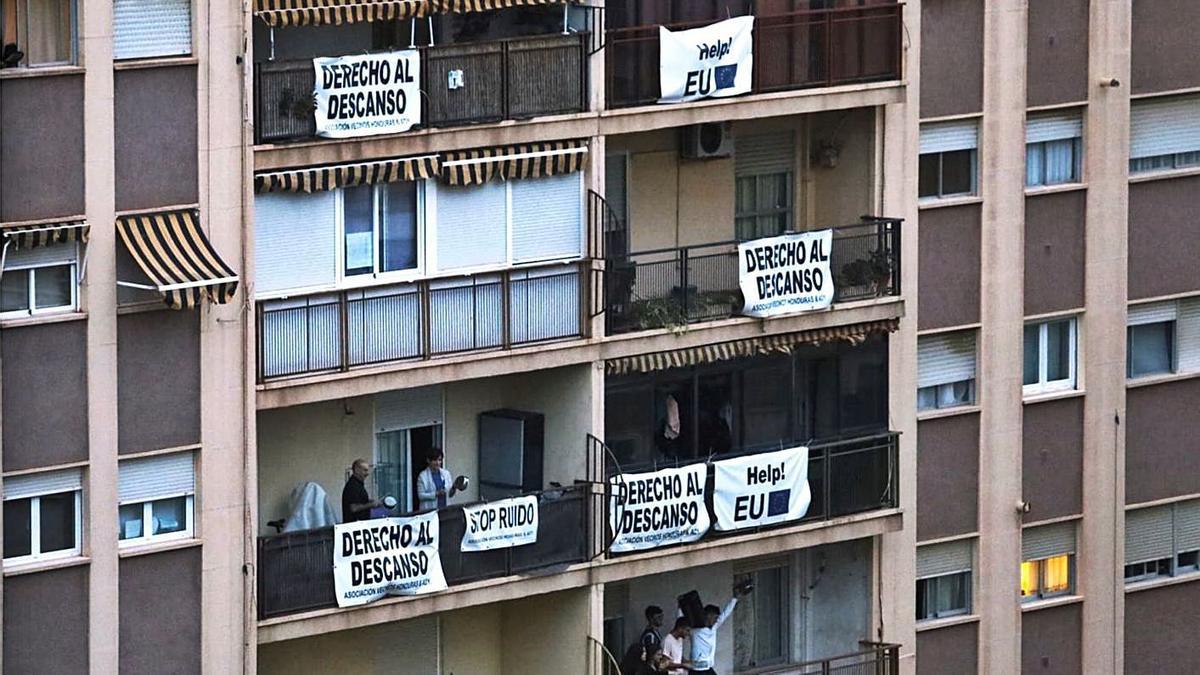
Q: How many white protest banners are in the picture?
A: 7